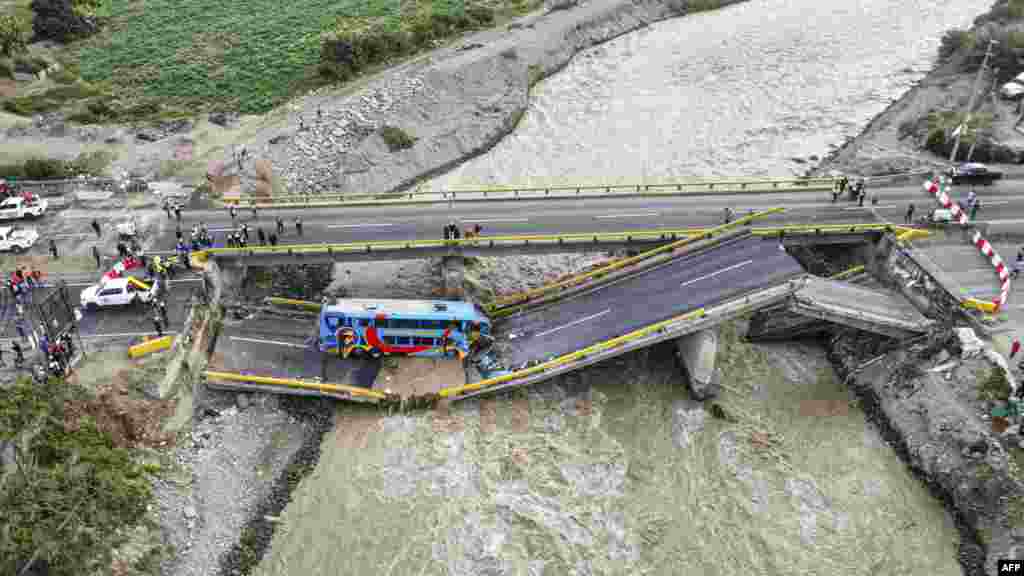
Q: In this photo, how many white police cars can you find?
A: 3